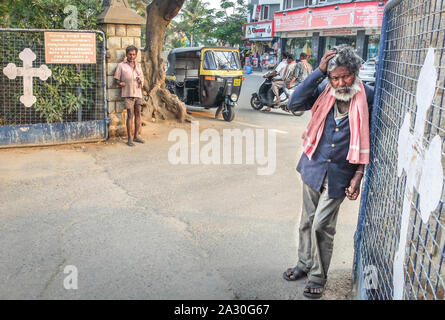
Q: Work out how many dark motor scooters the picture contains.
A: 1